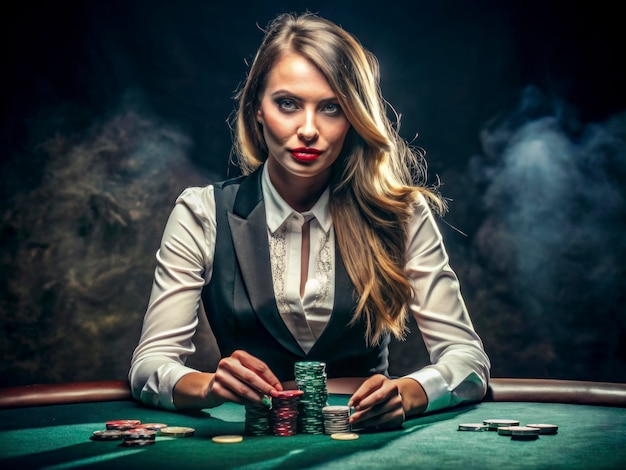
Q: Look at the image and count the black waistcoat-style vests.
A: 1